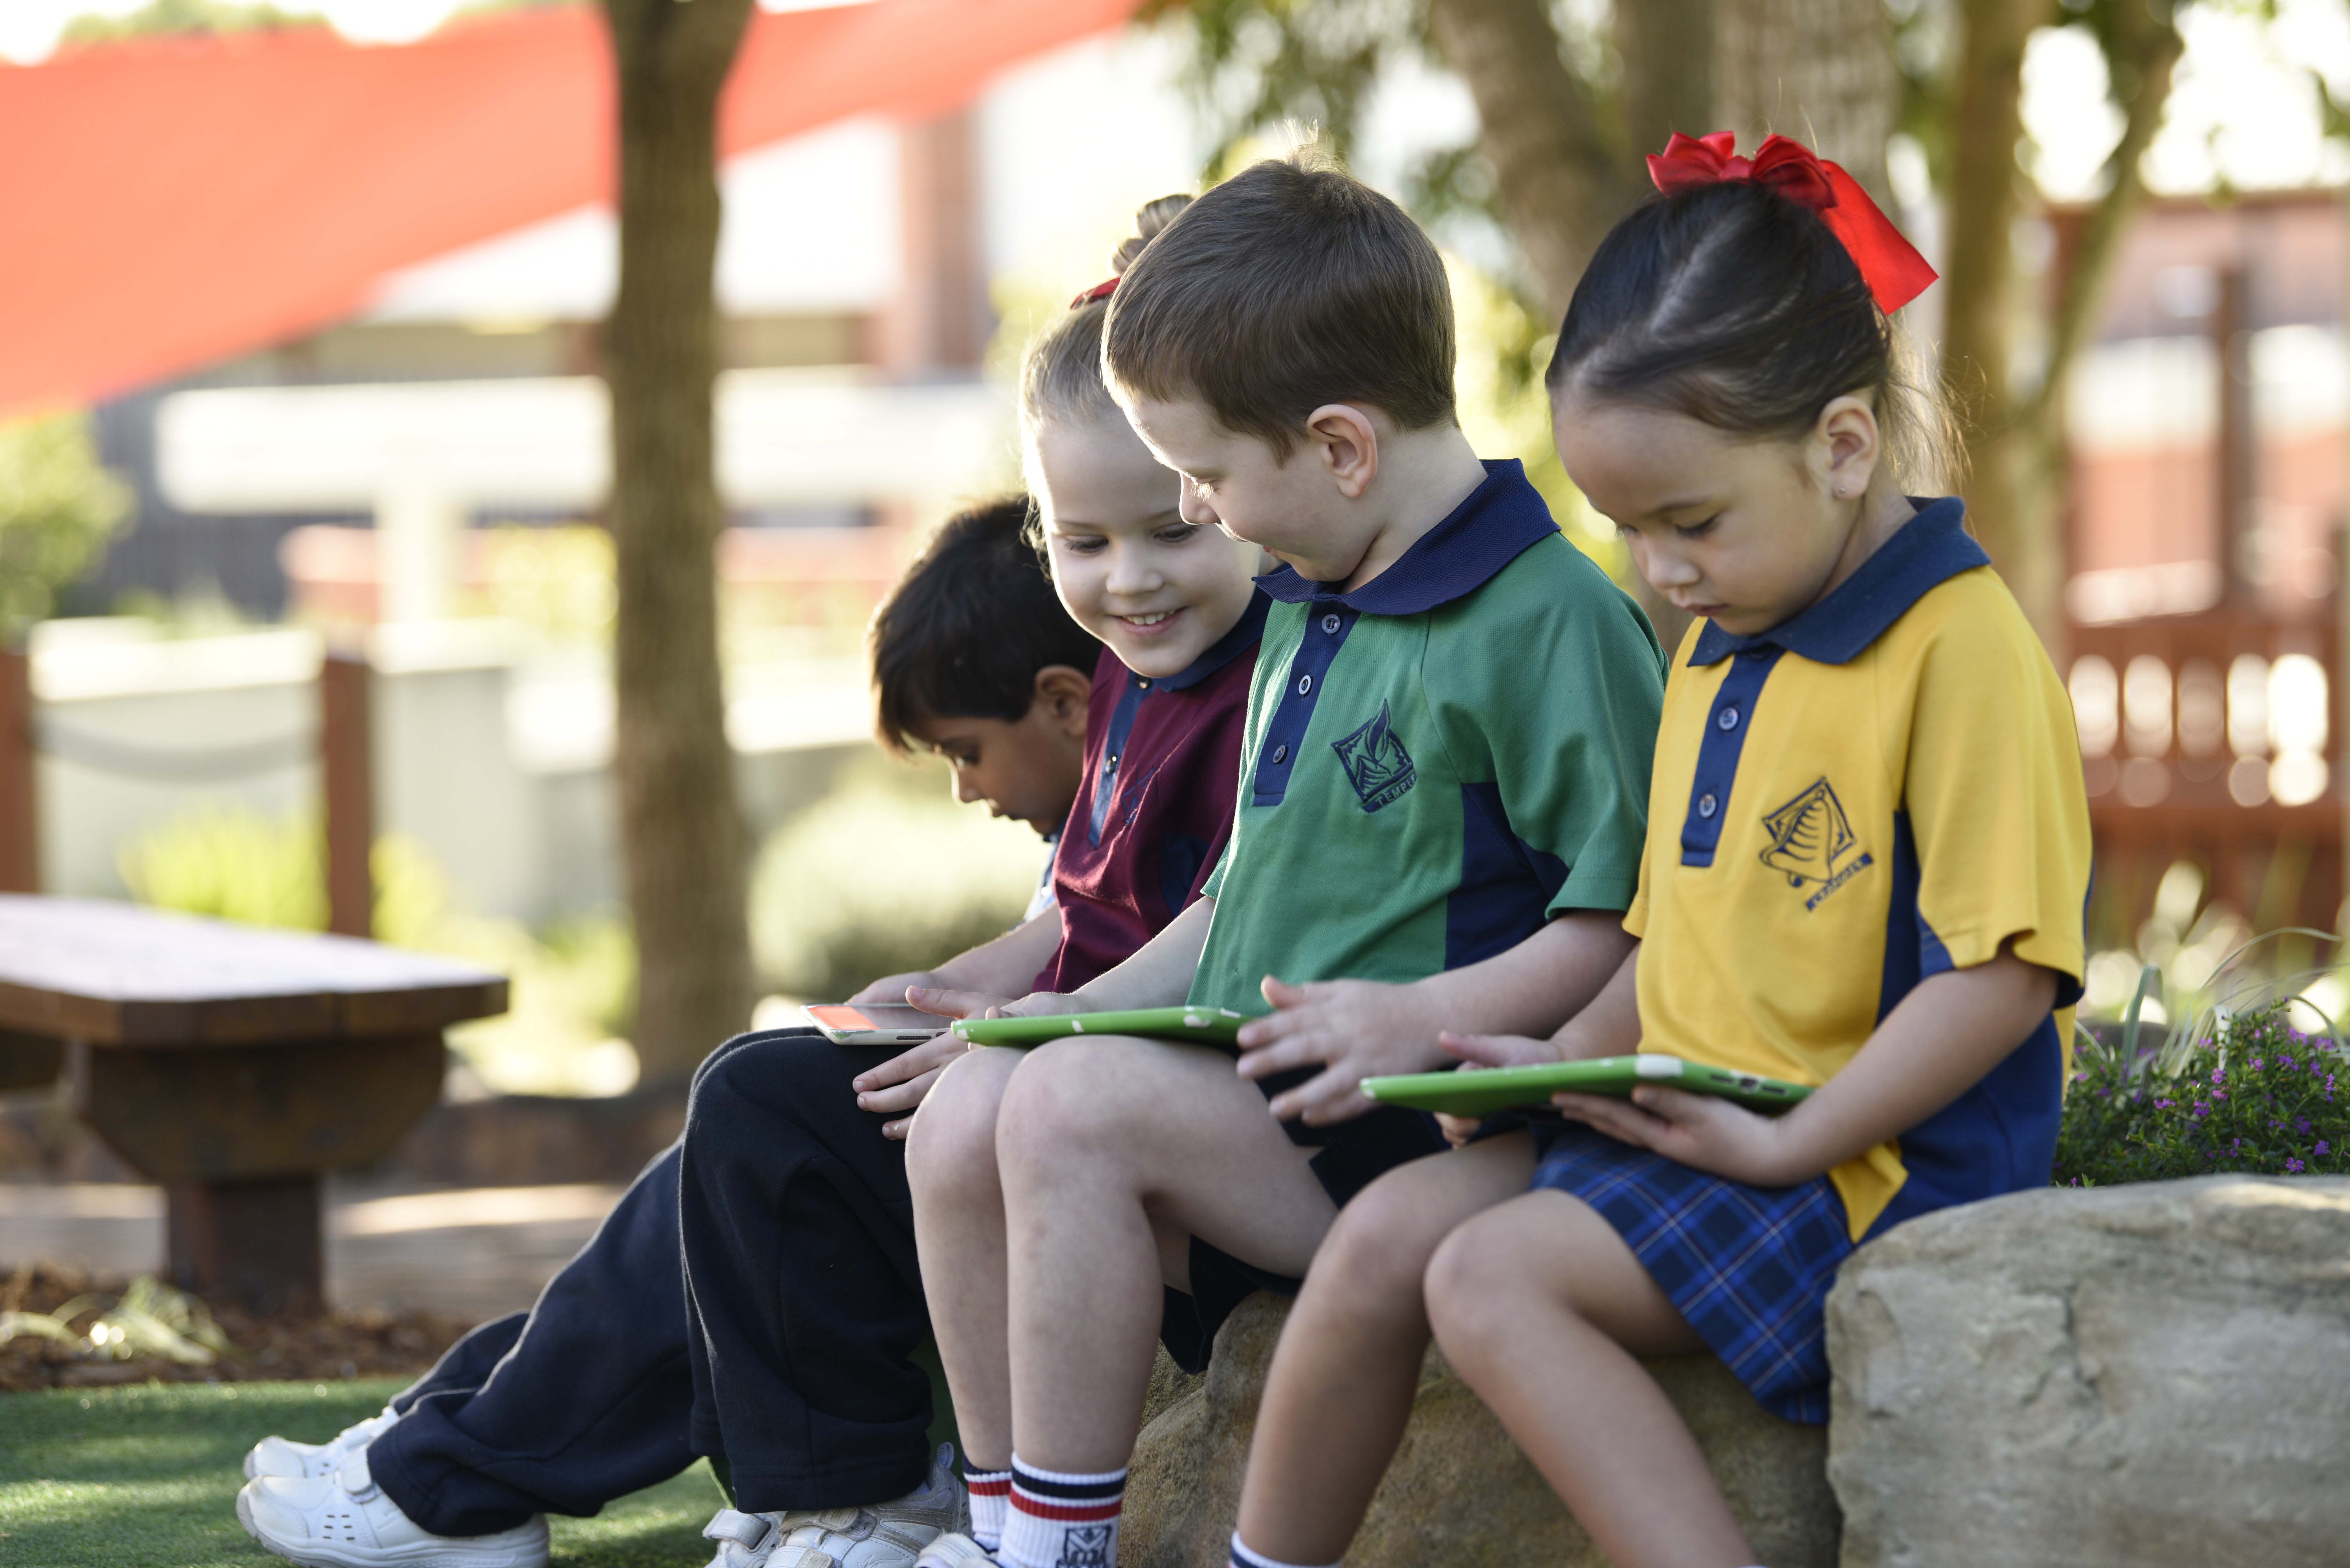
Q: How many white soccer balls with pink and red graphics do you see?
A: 0